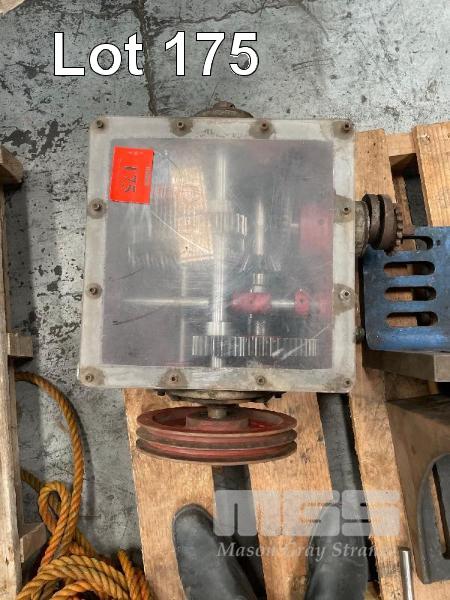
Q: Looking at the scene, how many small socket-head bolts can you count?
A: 12